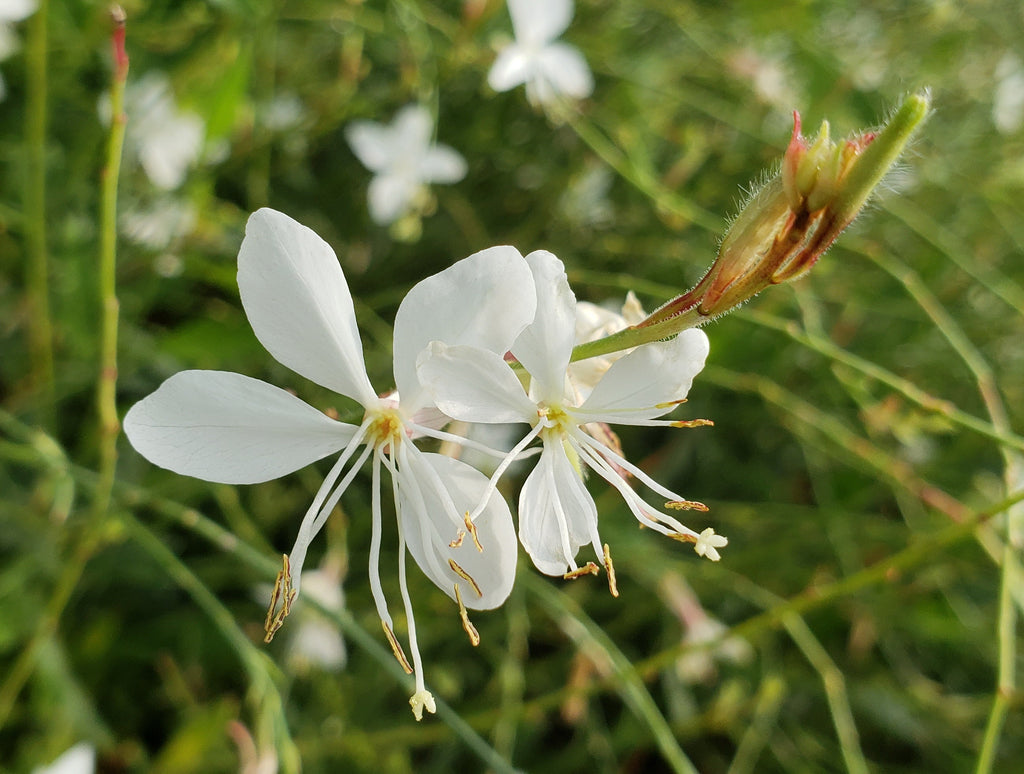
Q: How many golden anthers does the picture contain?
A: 14